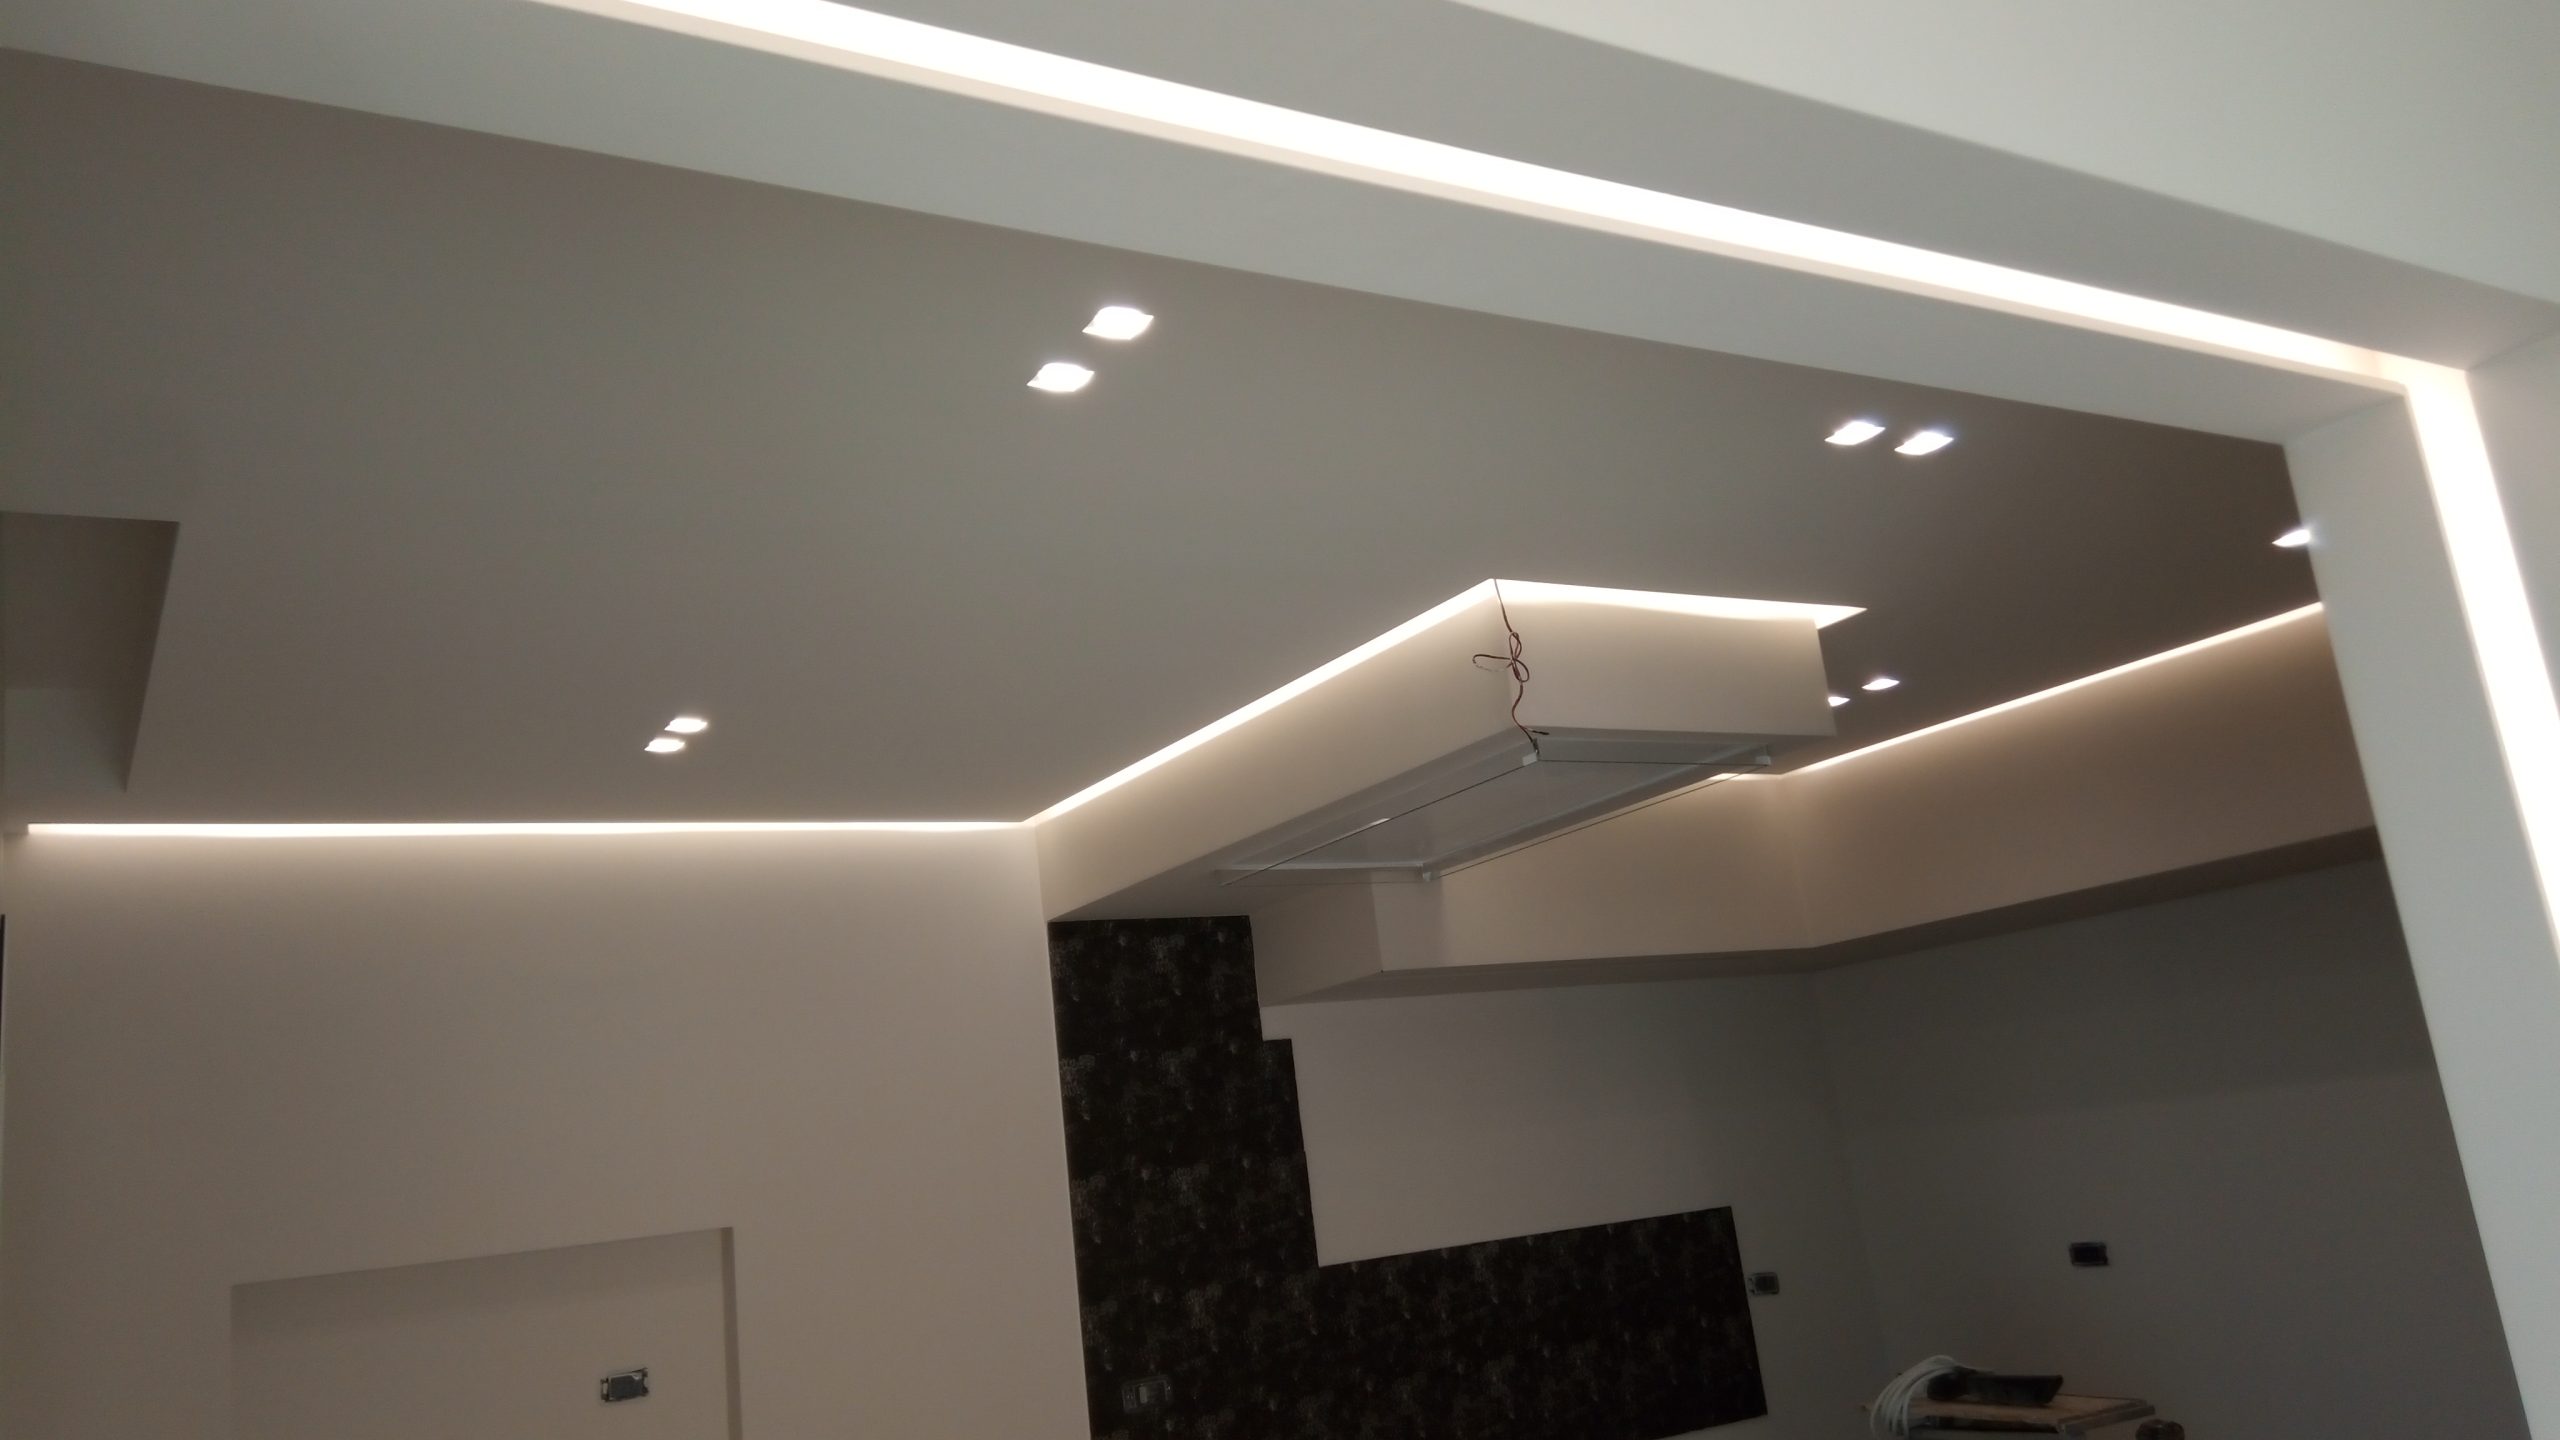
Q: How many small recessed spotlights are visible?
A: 9